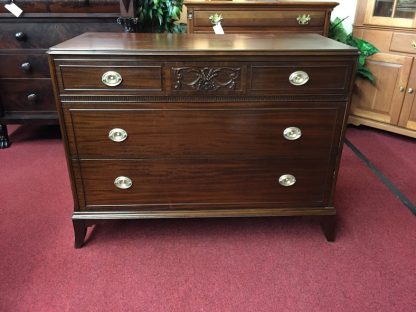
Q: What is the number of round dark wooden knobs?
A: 3